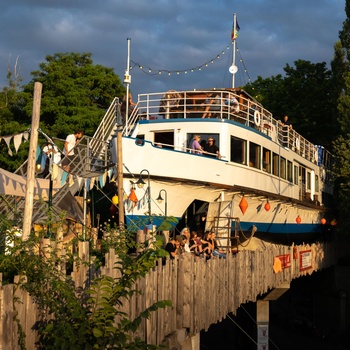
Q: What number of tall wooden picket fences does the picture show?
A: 1